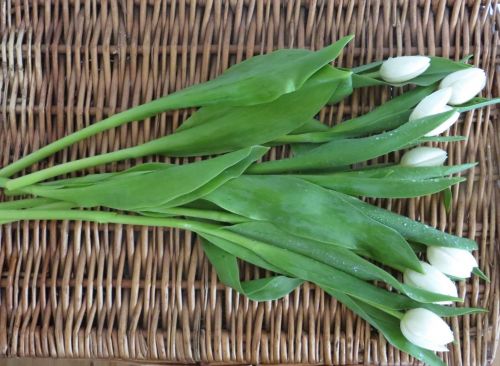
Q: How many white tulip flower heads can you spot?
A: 7